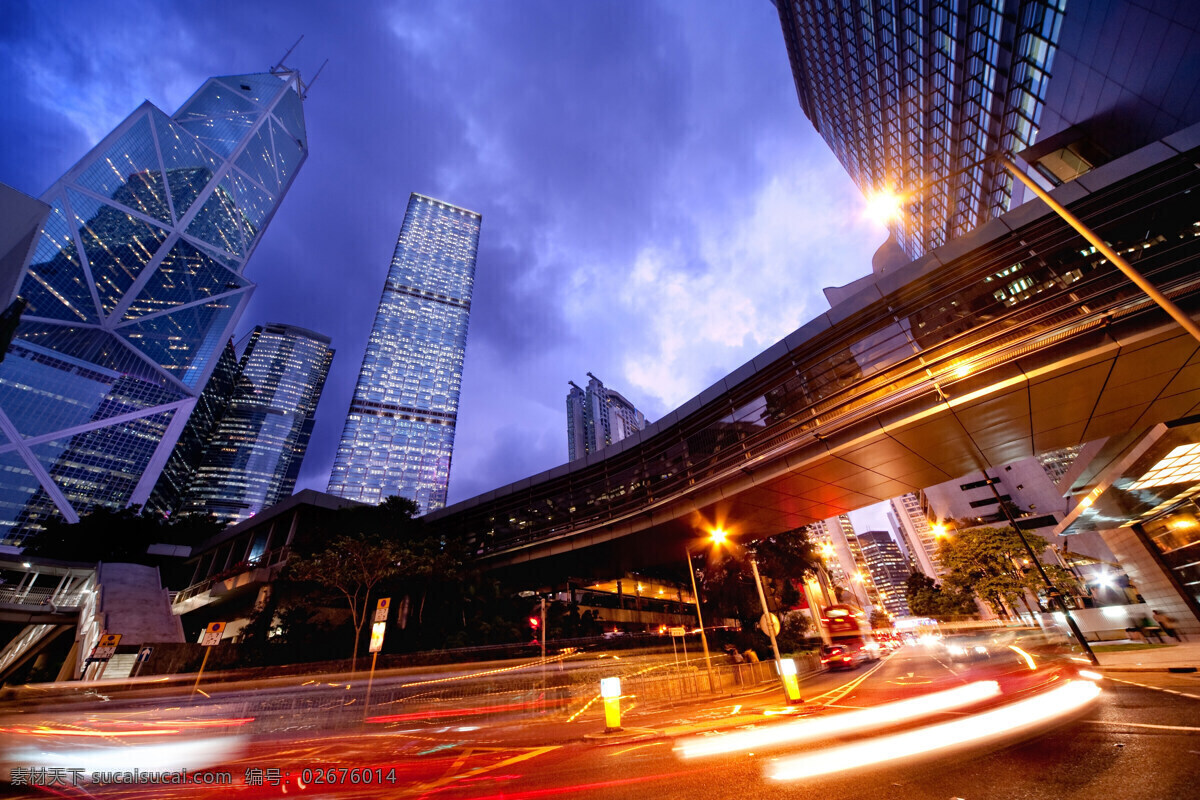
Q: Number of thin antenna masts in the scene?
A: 2